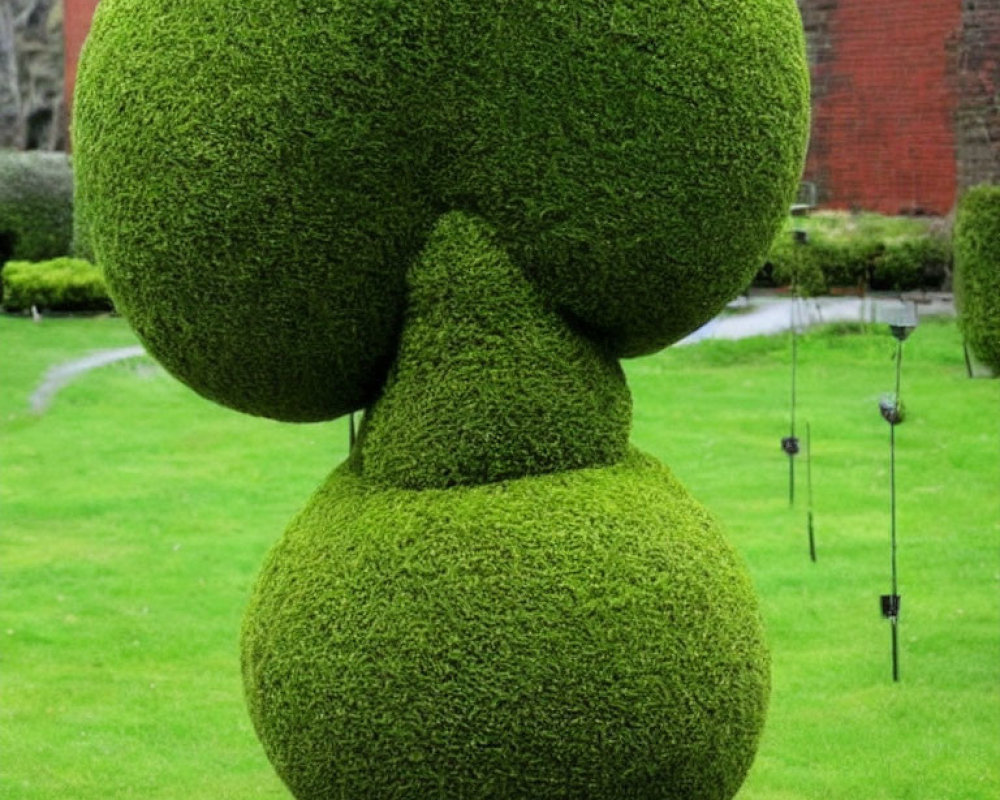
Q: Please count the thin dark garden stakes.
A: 3